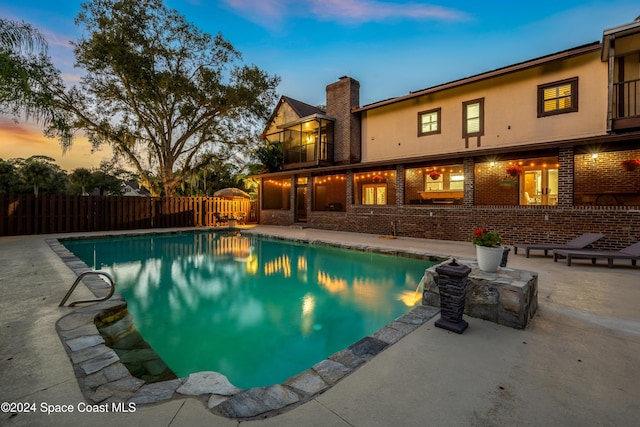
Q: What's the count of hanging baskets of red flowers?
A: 4